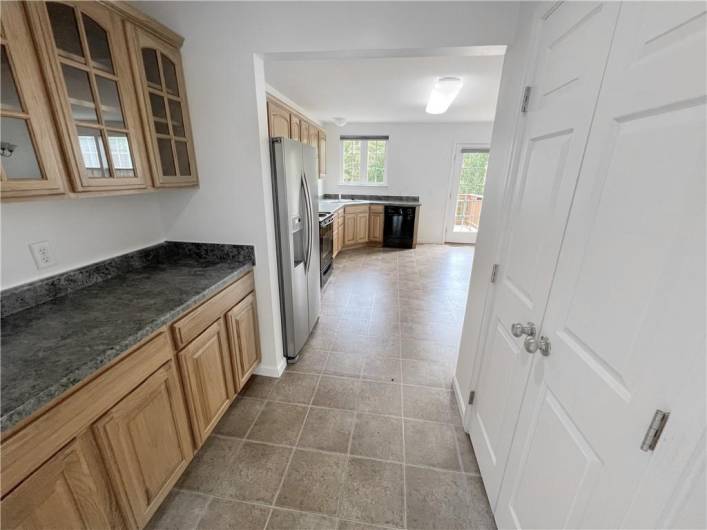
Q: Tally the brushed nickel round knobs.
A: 2